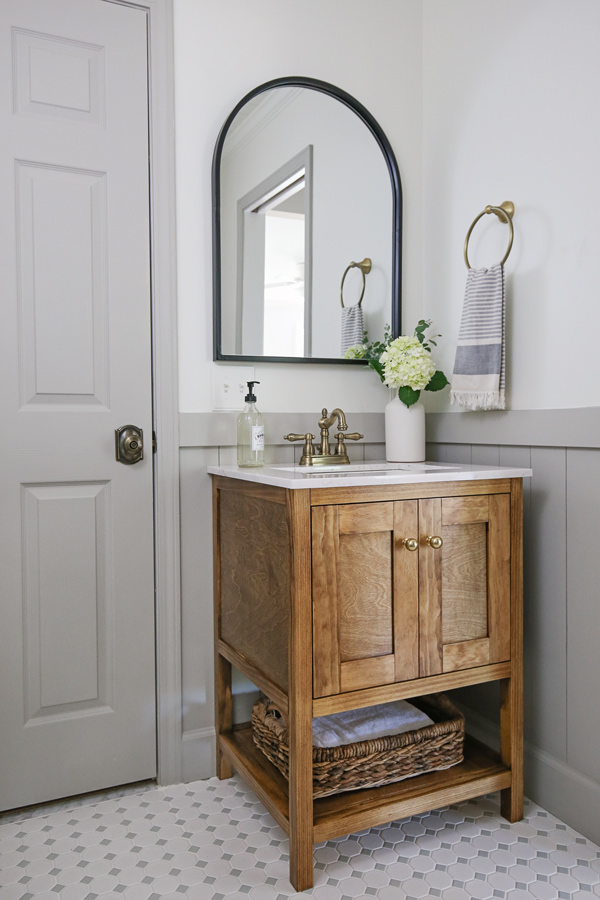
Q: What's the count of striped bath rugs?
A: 0